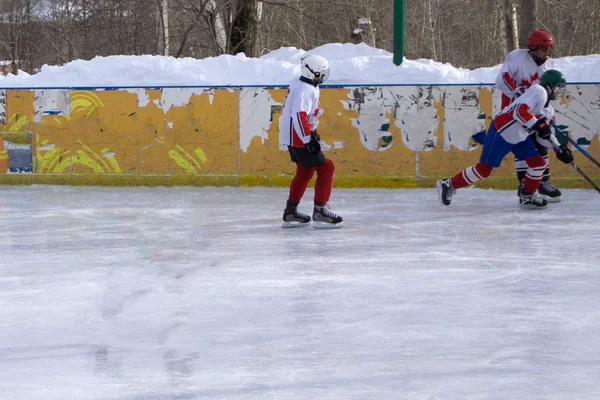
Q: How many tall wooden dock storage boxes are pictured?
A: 0